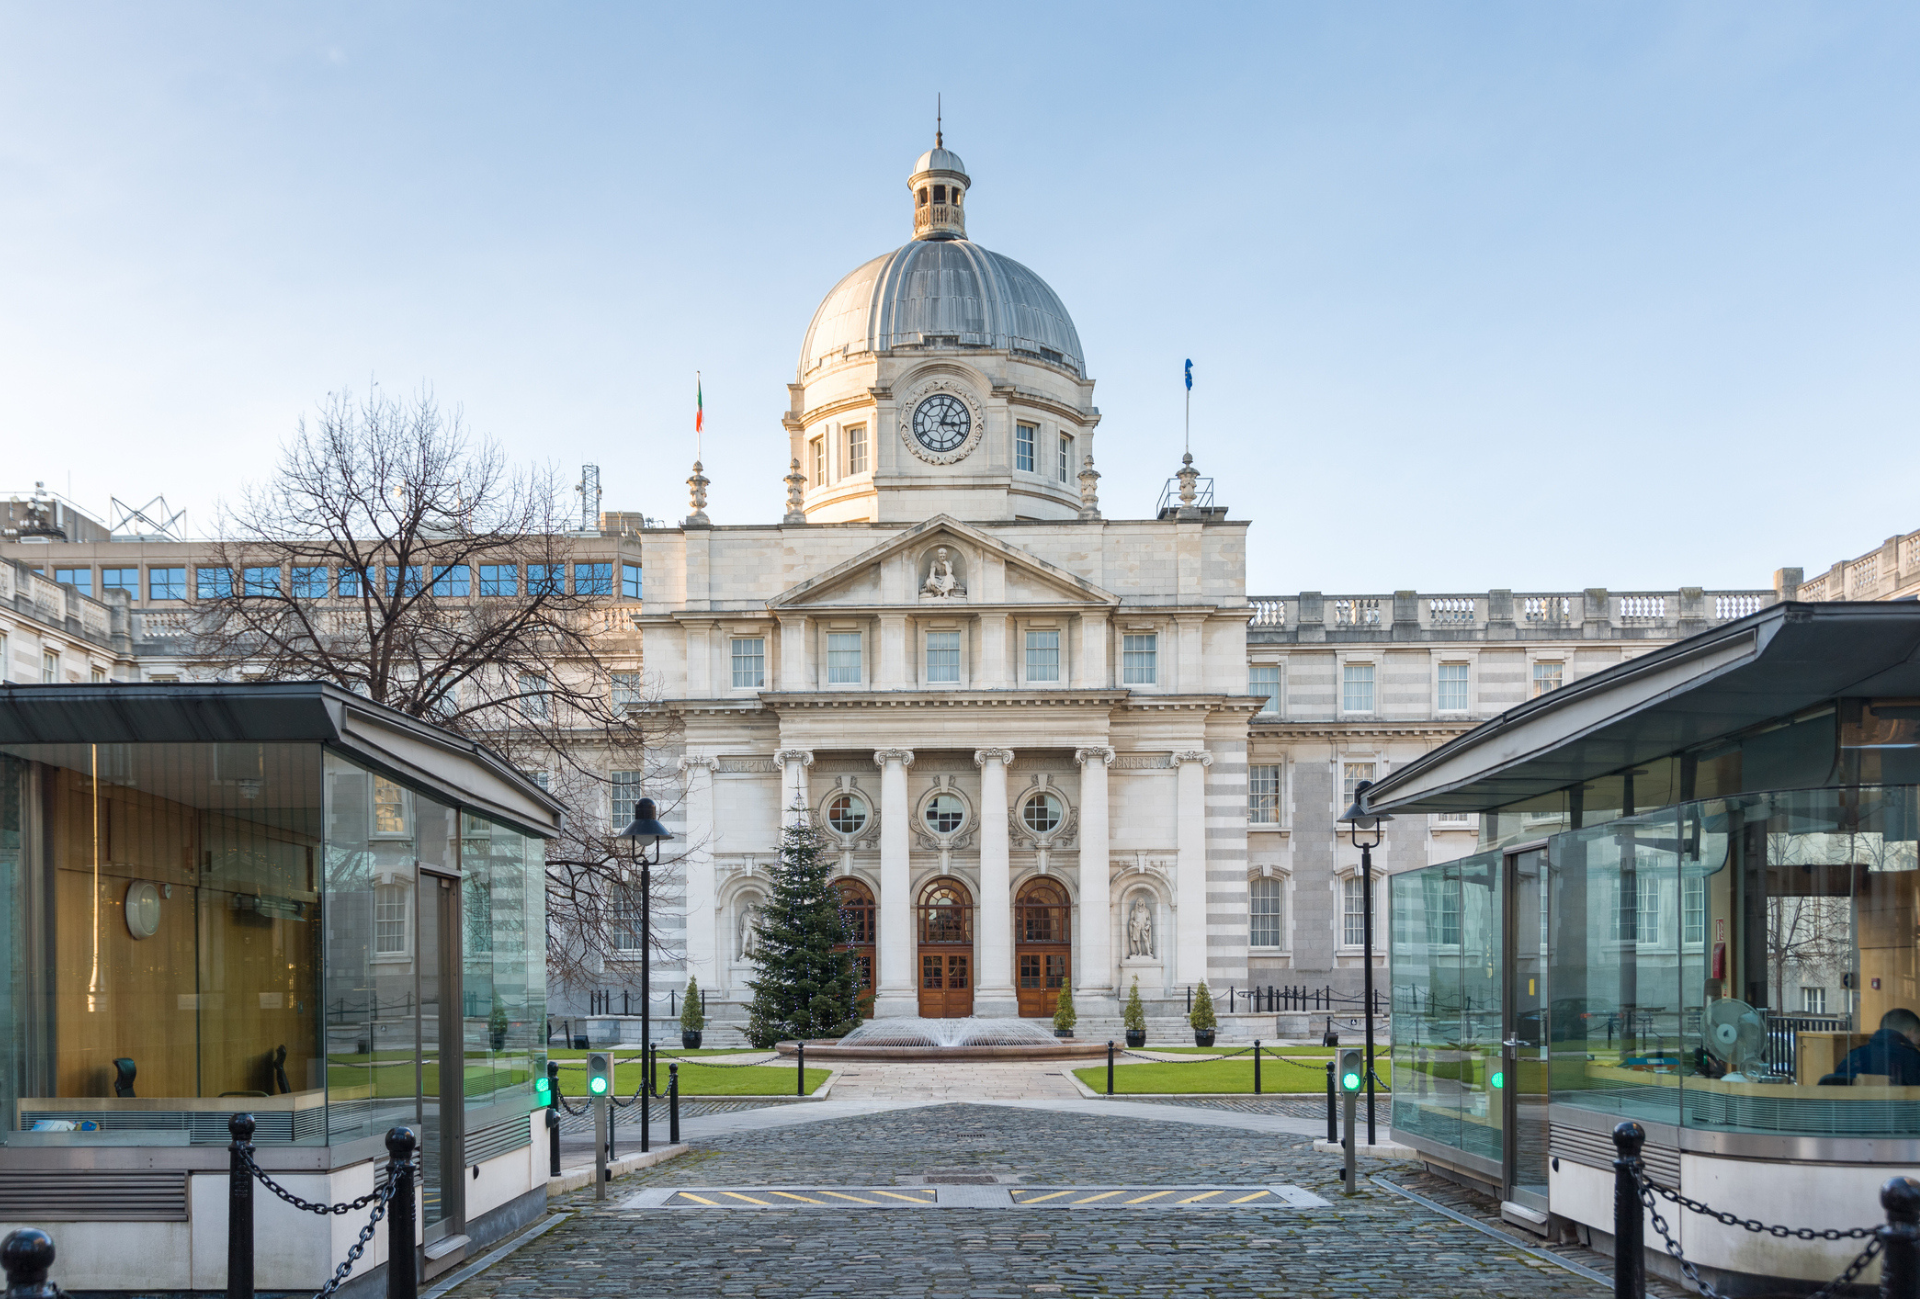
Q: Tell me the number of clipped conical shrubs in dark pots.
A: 4